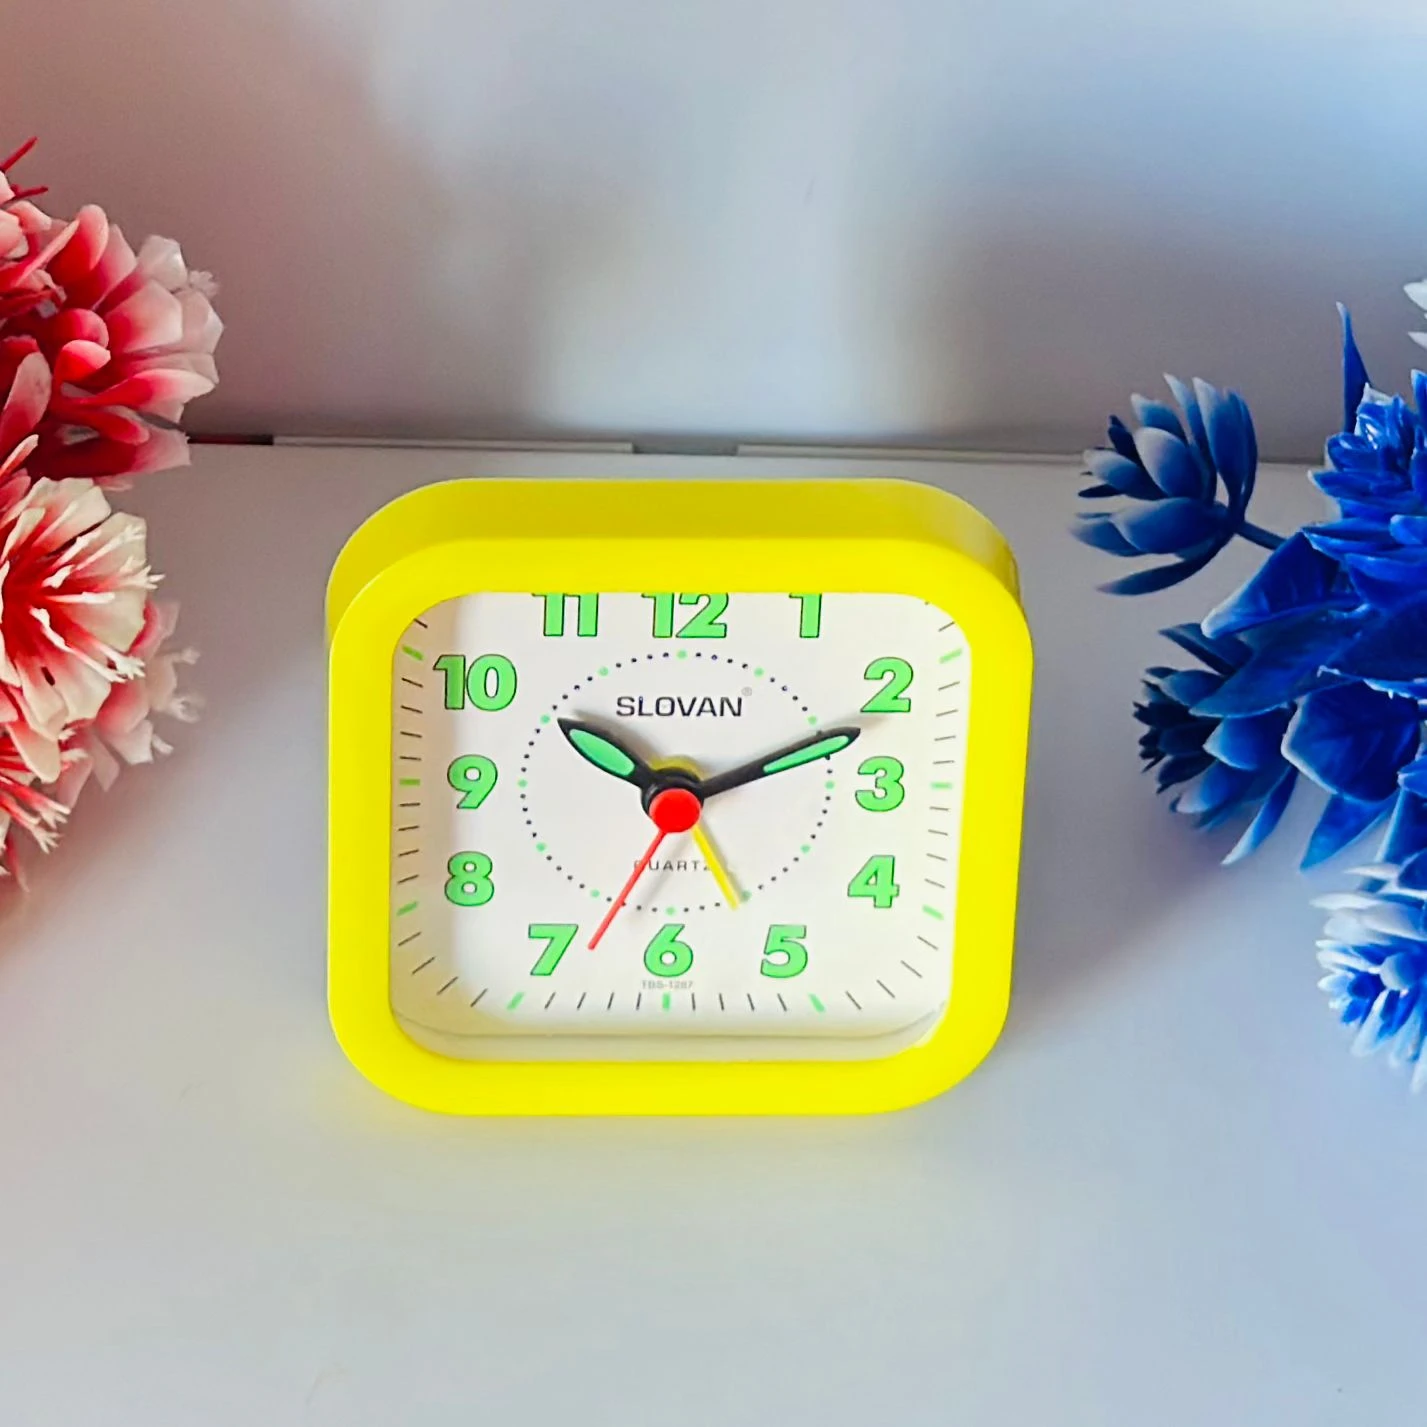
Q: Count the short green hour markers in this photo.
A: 9